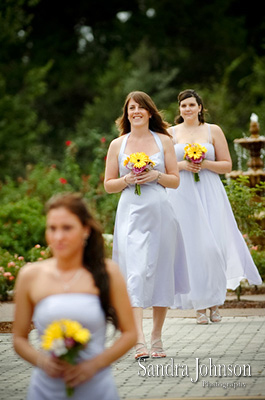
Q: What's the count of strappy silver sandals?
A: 4